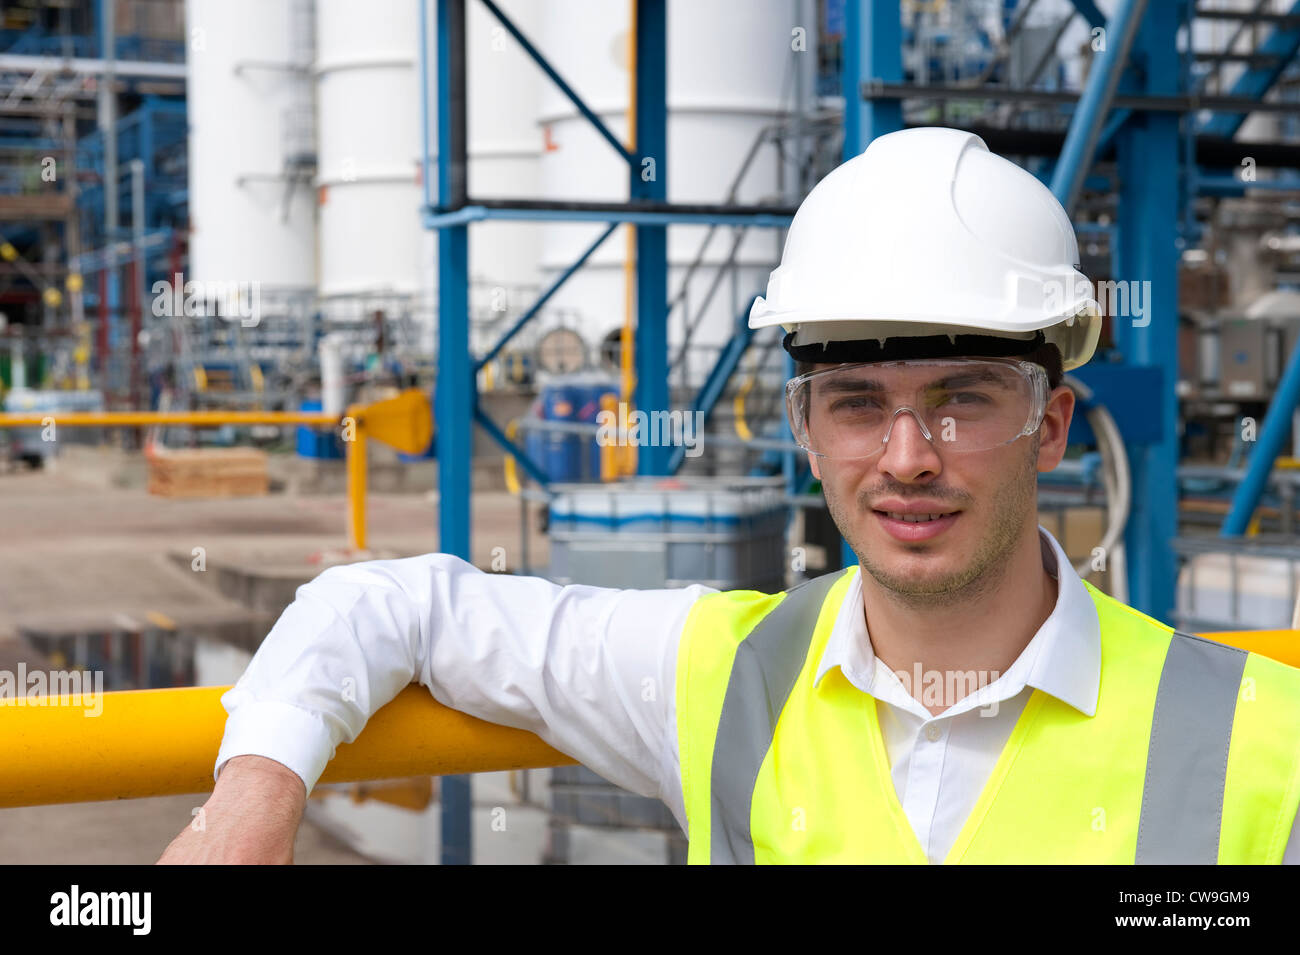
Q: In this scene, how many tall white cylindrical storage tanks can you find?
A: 4